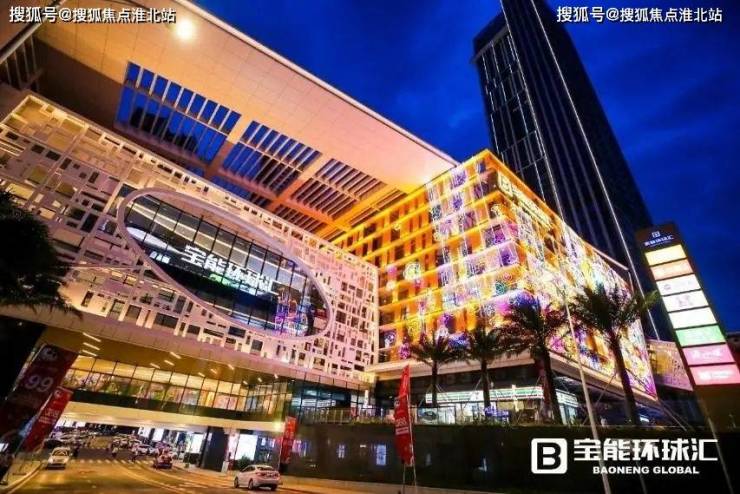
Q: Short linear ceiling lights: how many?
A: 12